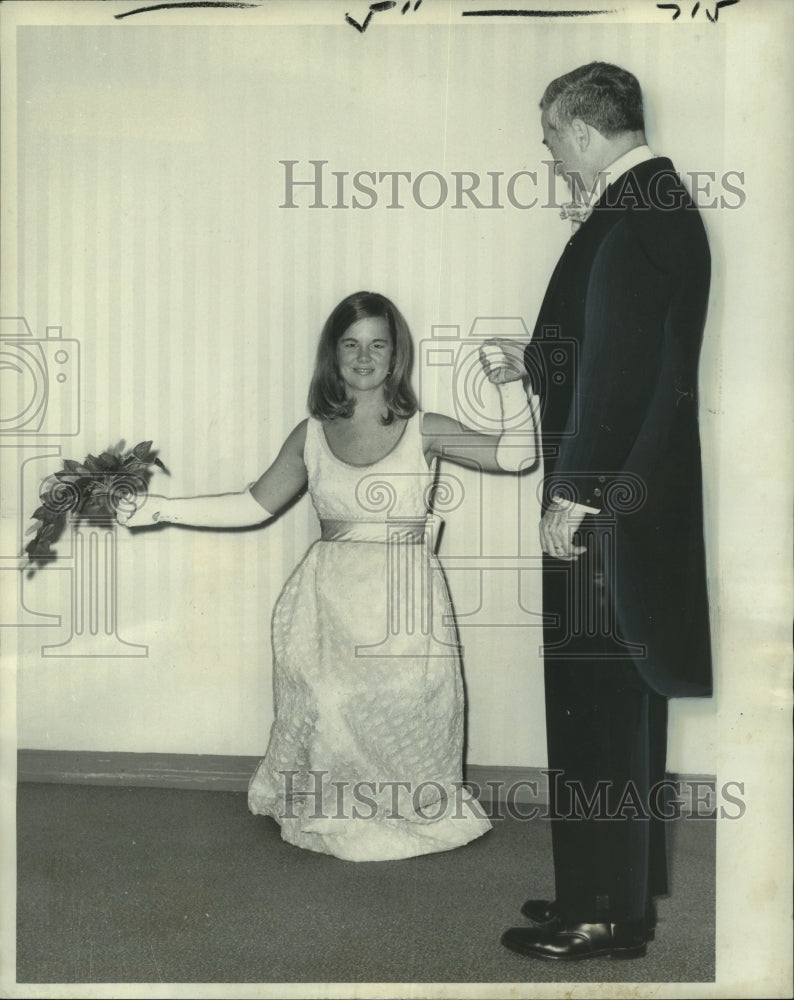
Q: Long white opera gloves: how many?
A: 2